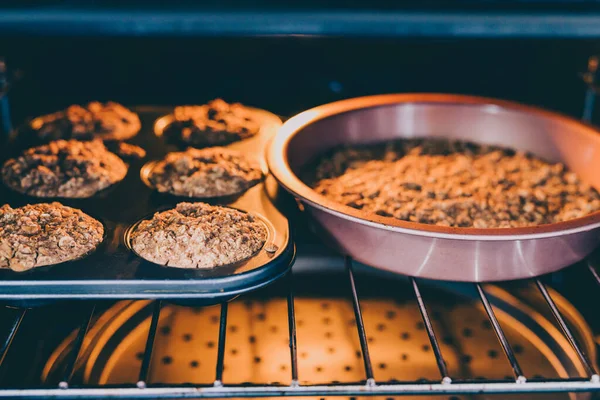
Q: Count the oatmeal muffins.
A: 6